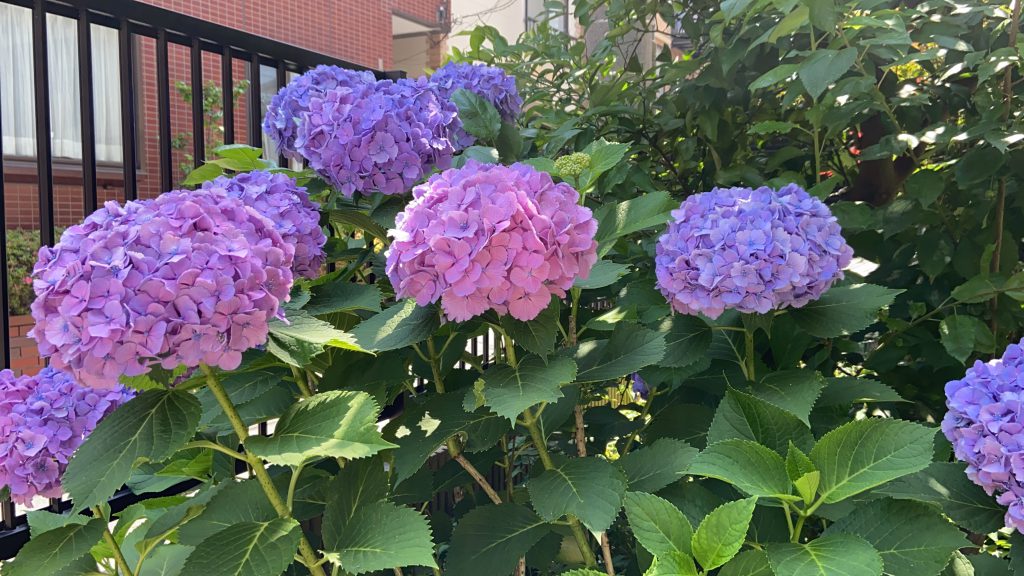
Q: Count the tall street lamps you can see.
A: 0